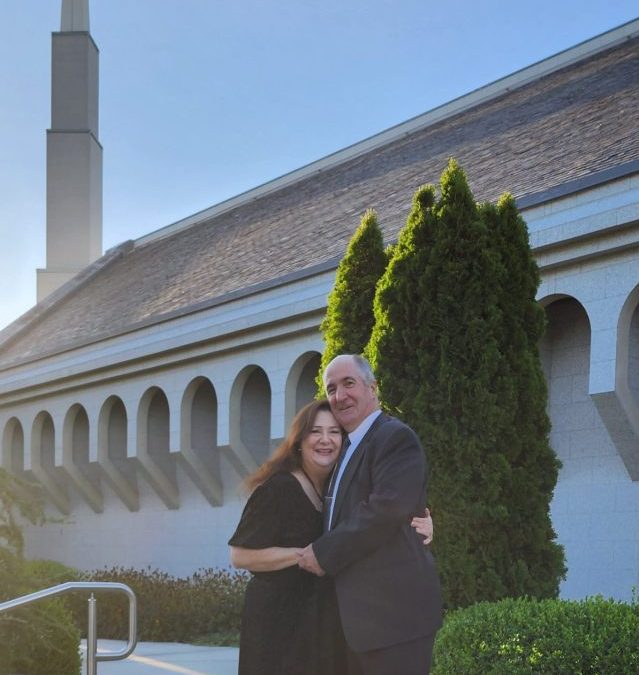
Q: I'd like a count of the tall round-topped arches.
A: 10